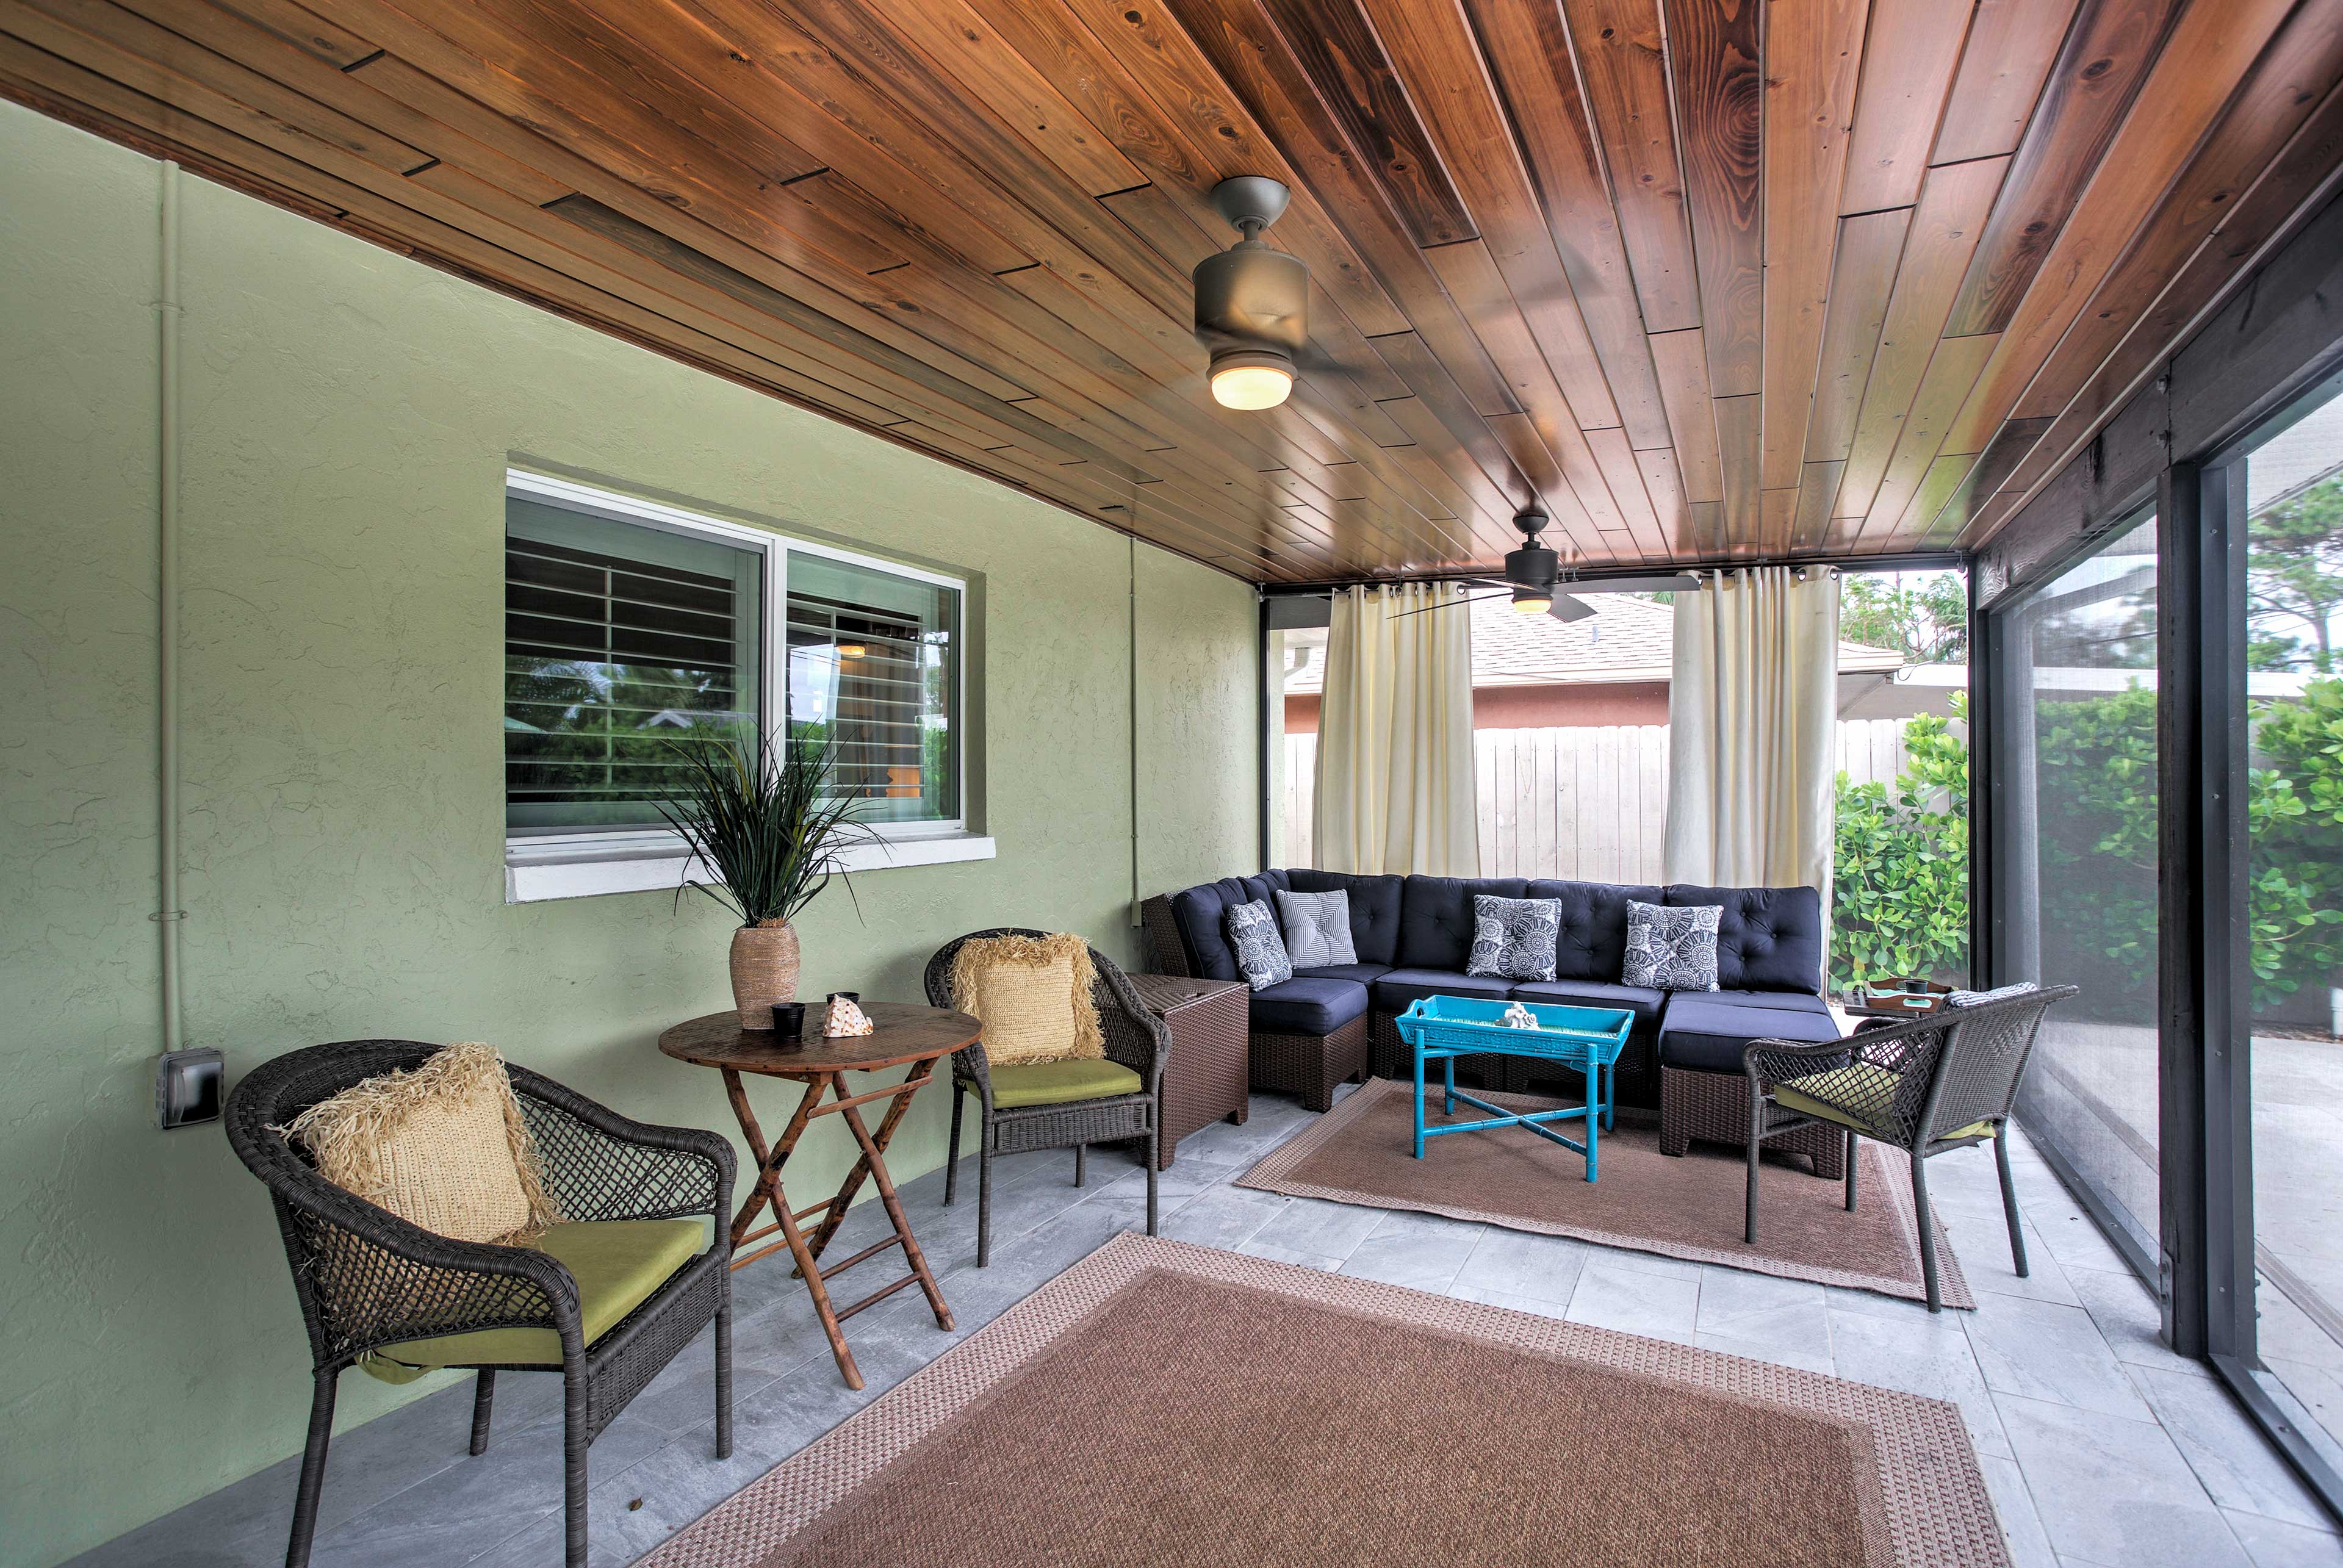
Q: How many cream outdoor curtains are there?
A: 2